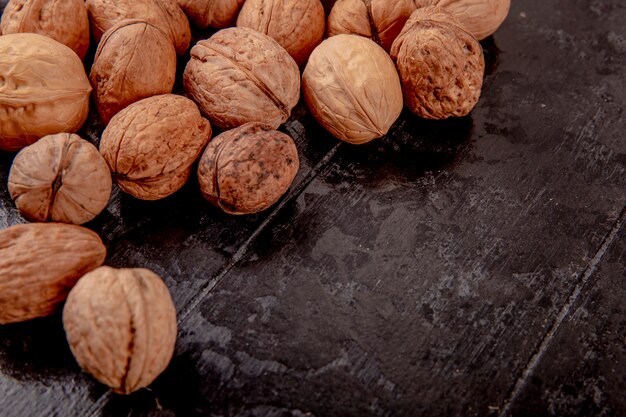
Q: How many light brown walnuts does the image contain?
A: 2